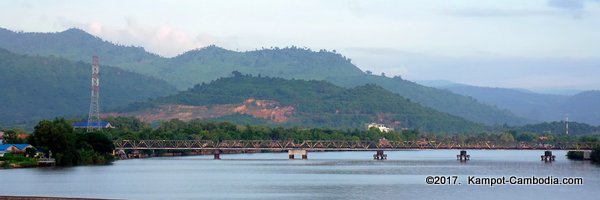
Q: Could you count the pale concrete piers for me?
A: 1